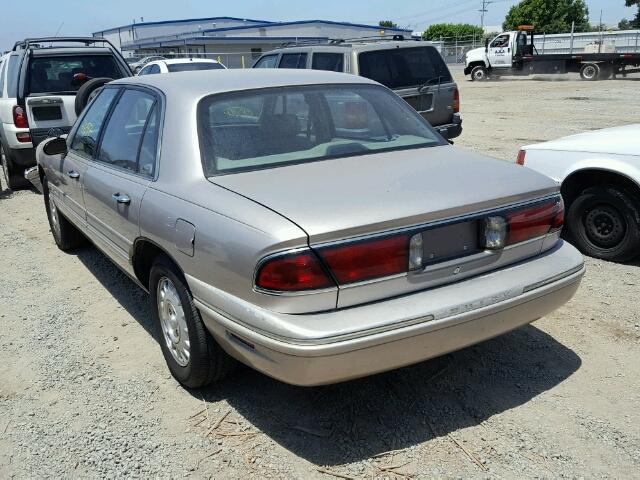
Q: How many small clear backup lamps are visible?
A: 2